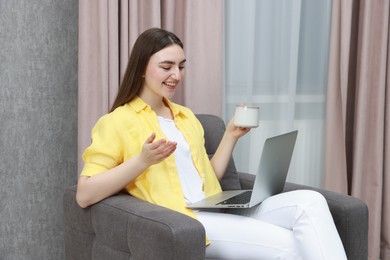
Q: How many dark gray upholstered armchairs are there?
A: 1